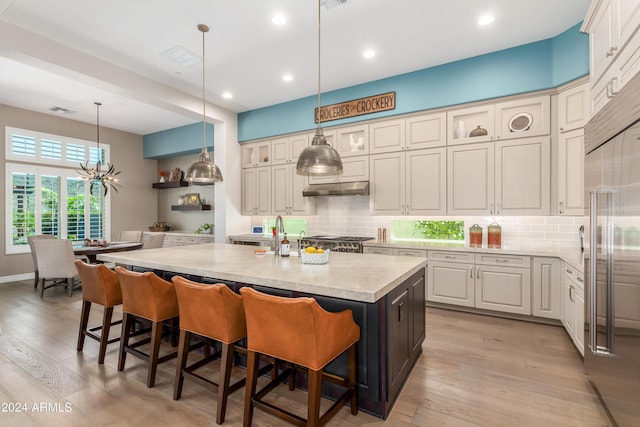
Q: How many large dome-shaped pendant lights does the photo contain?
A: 2